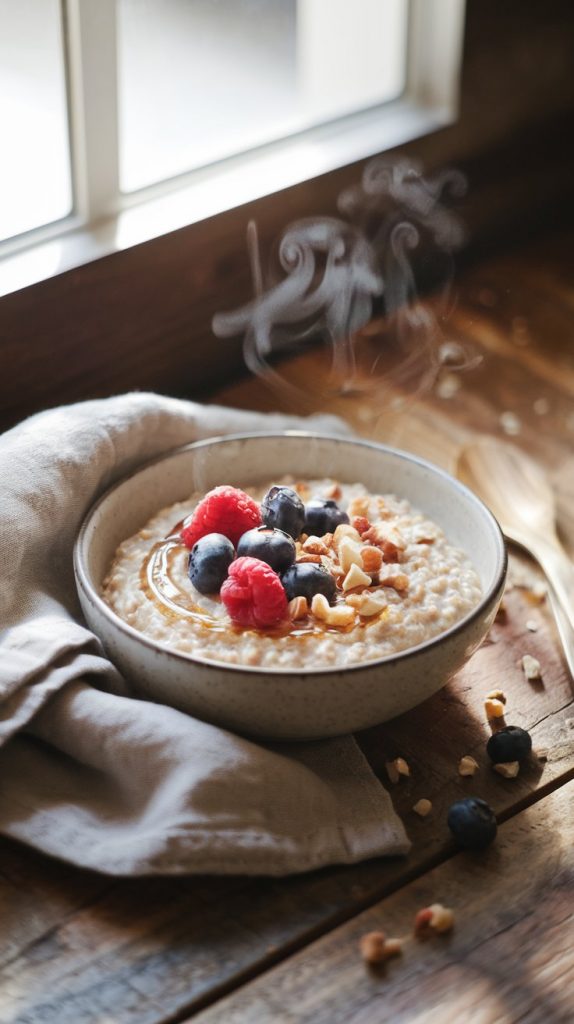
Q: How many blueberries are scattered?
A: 2